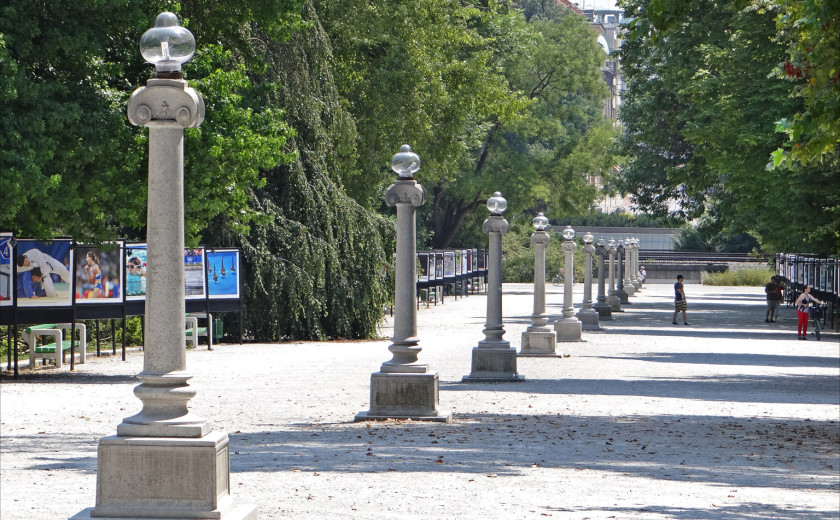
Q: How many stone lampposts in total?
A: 12